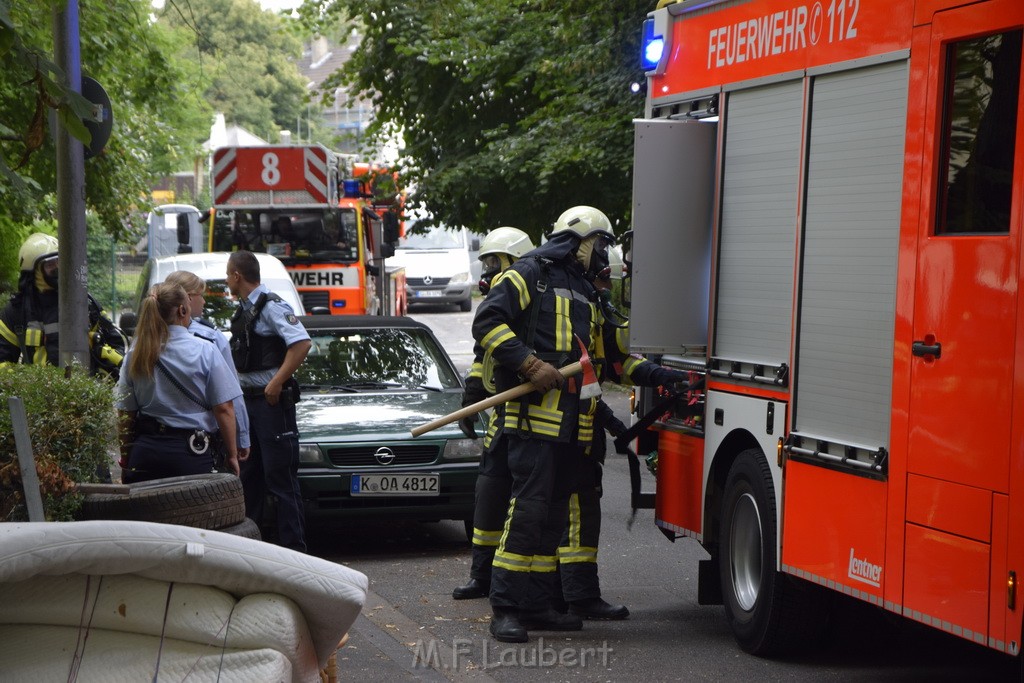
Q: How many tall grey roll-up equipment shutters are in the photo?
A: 2